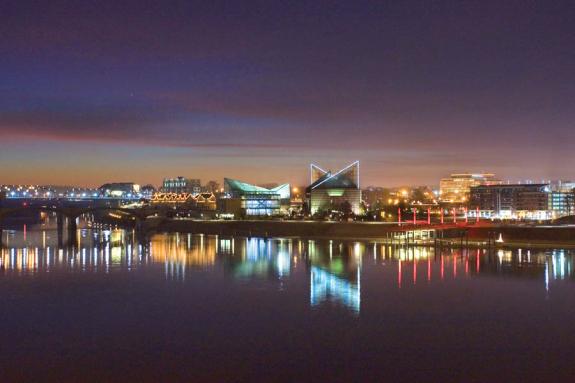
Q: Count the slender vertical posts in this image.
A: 7